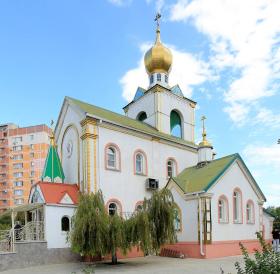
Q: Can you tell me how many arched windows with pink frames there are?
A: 8